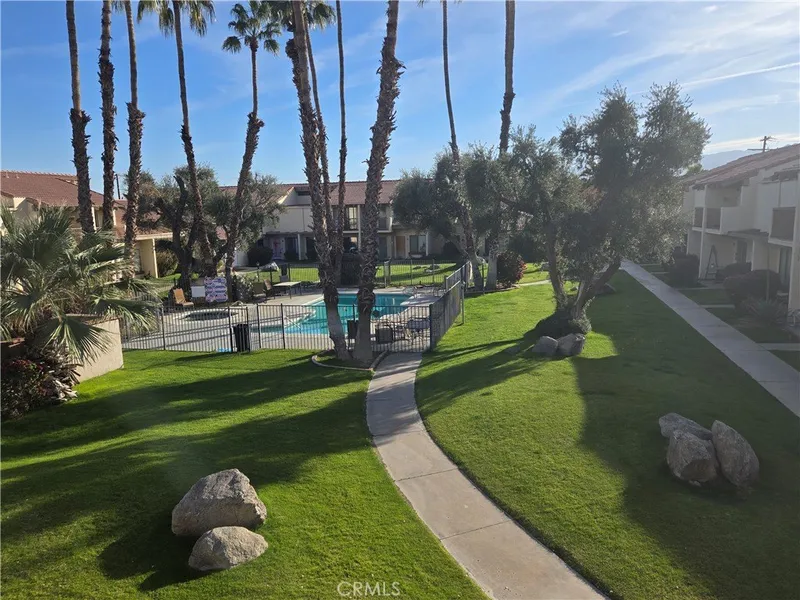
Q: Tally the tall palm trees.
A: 11